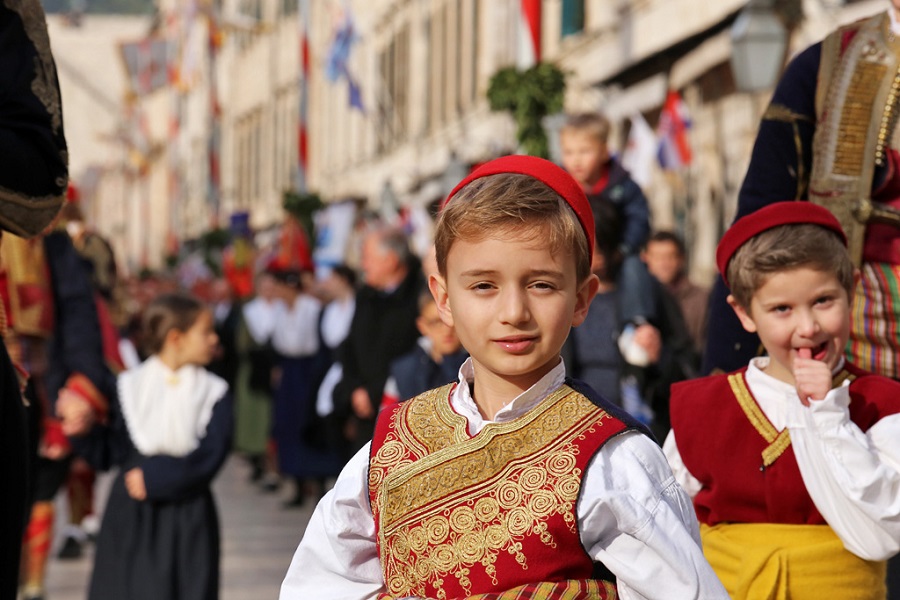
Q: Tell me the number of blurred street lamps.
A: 1